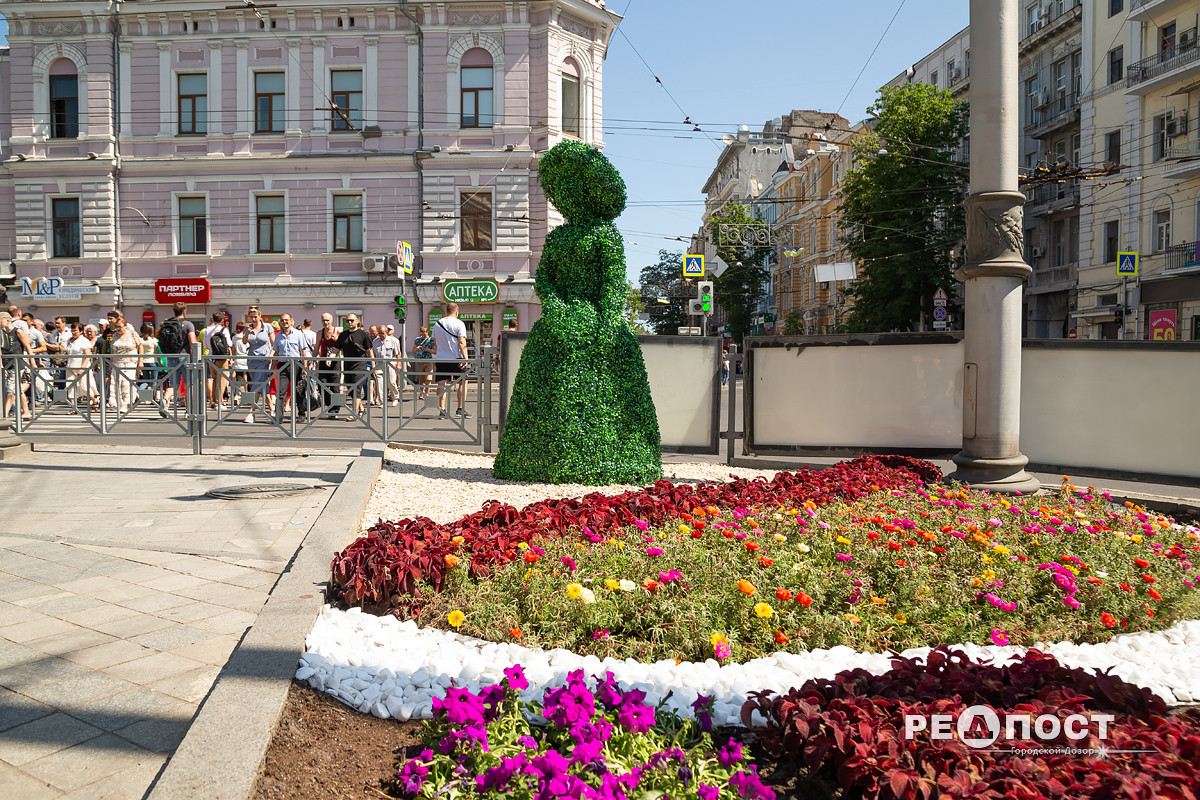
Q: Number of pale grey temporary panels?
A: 3